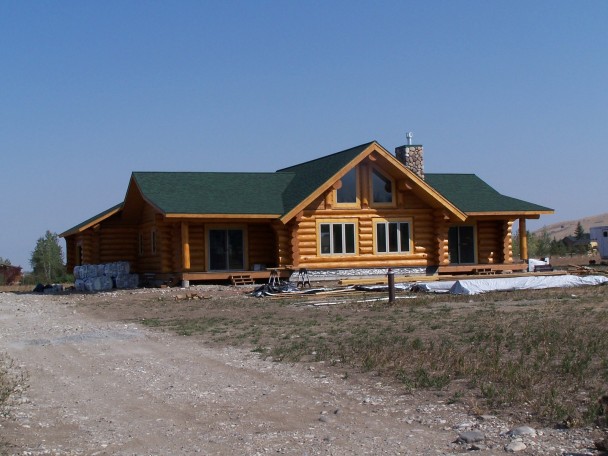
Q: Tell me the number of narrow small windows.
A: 2